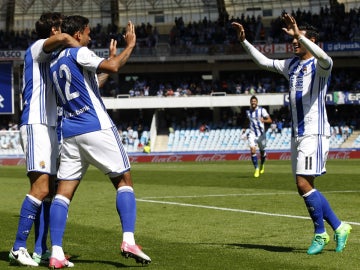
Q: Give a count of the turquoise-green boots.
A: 2